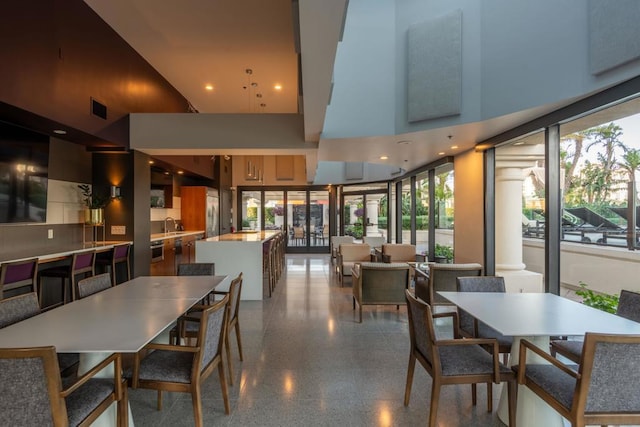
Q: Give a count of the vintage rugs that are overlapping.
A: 0